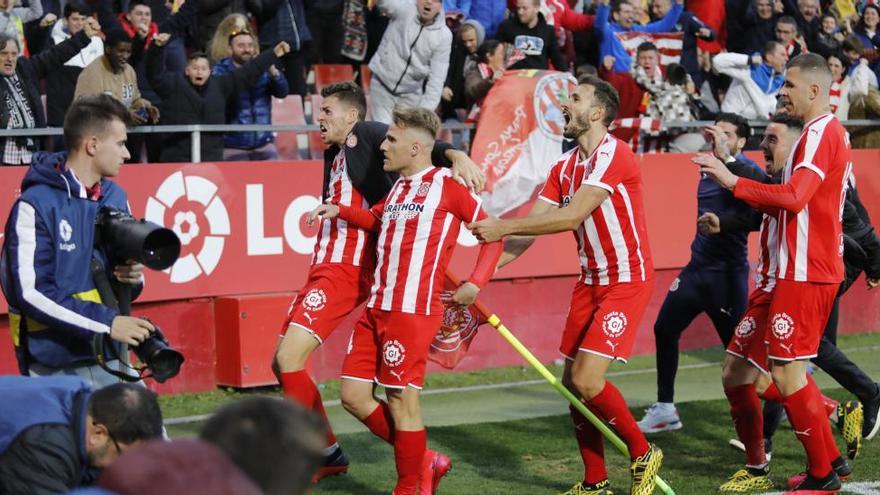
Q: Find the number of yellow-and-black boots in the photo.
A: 4